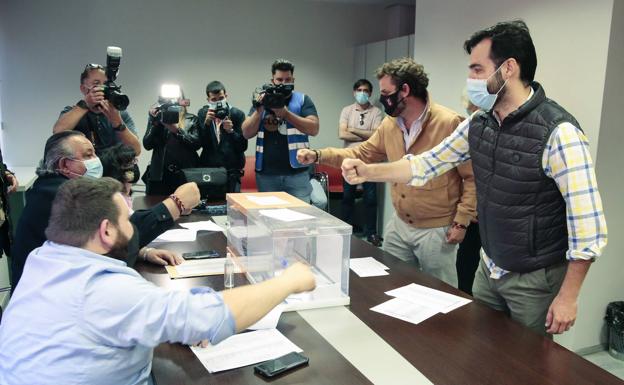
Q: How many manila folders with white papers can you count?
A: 1